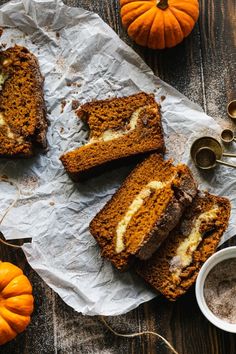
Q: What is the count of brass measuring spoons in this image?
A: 4